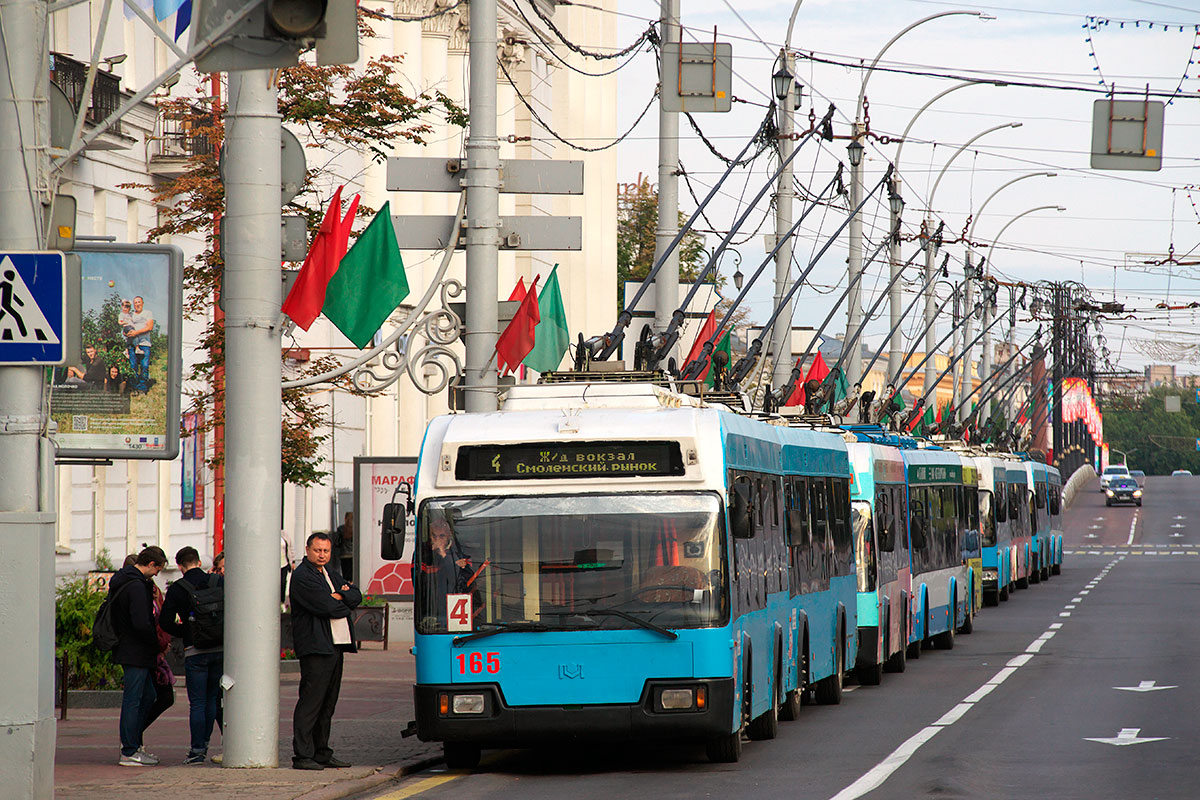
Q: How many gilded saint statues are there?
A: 0